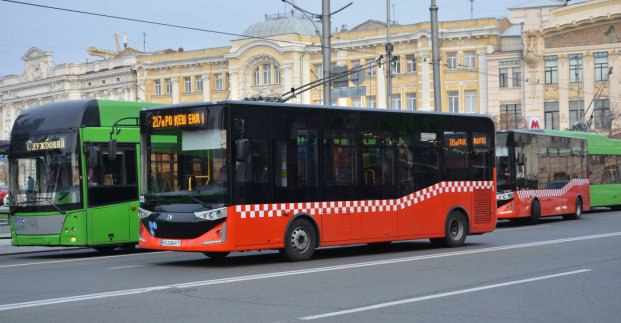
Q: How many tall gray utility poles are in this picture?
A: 3